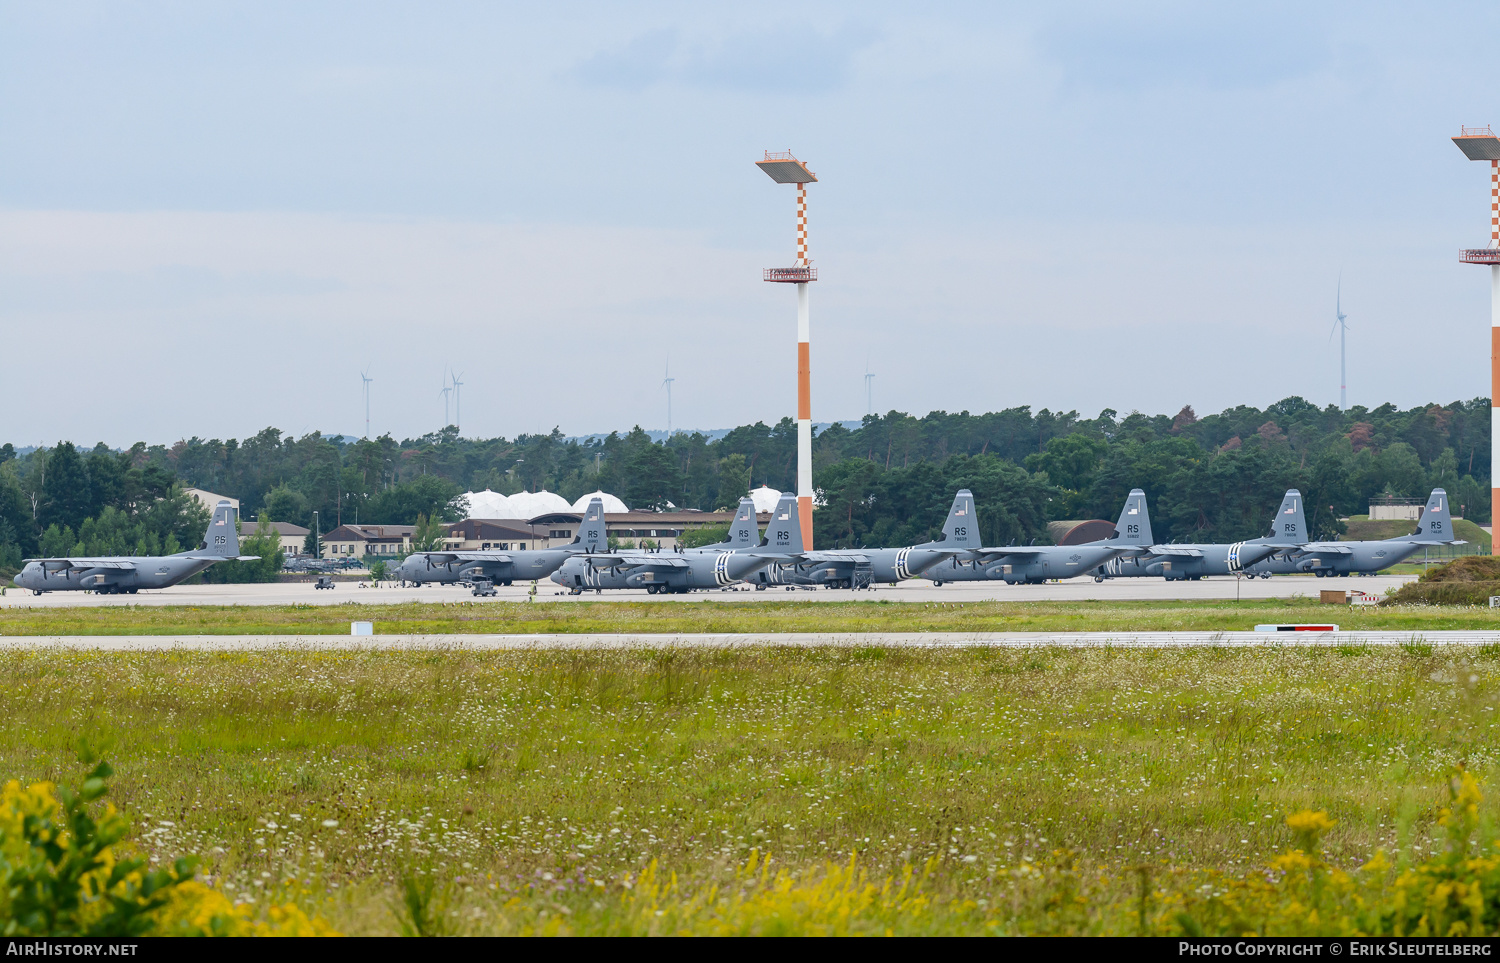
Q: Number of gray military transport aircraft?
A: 8